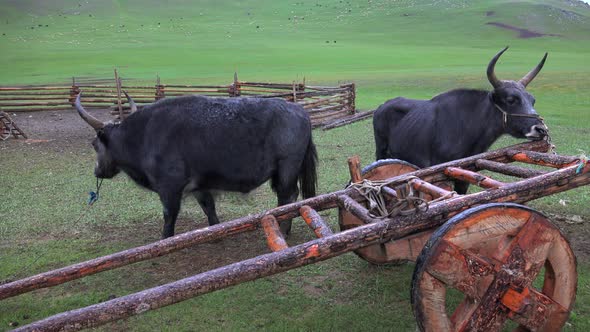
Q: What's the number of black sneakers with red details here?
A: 0